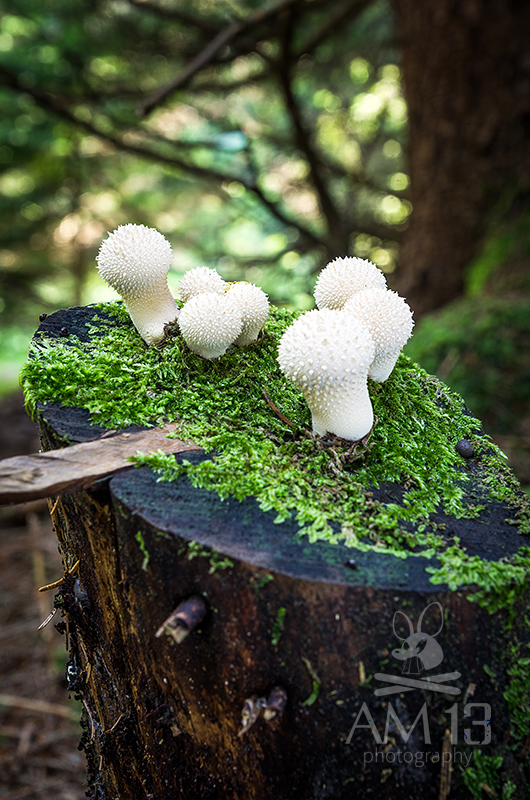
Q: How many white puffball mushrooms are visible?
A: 7